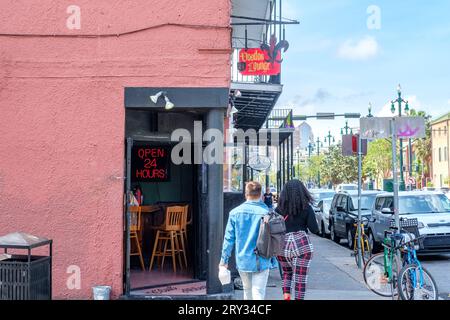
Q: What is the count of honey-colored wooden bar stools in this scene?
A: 3